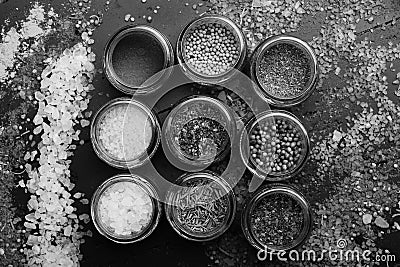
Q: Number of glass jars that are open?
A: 9